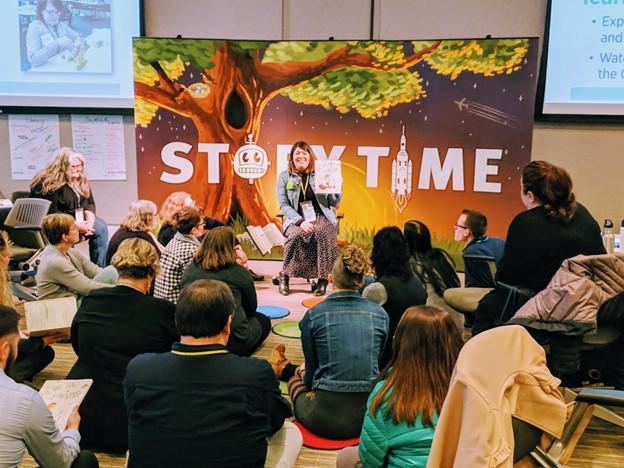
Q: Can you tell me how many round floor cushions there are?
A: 5